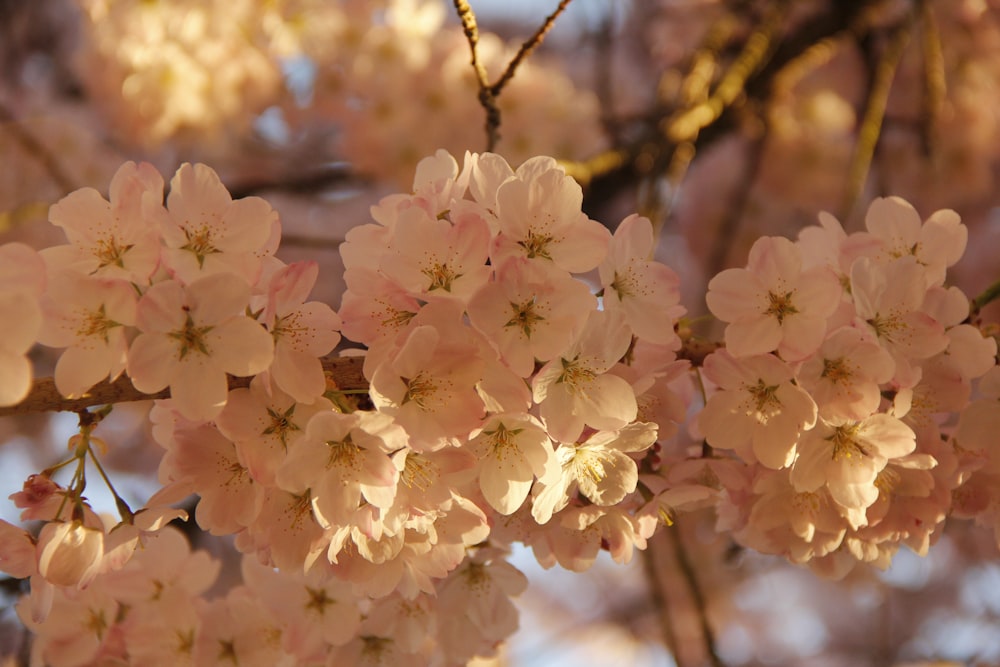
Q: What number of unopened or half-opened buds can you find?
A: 2